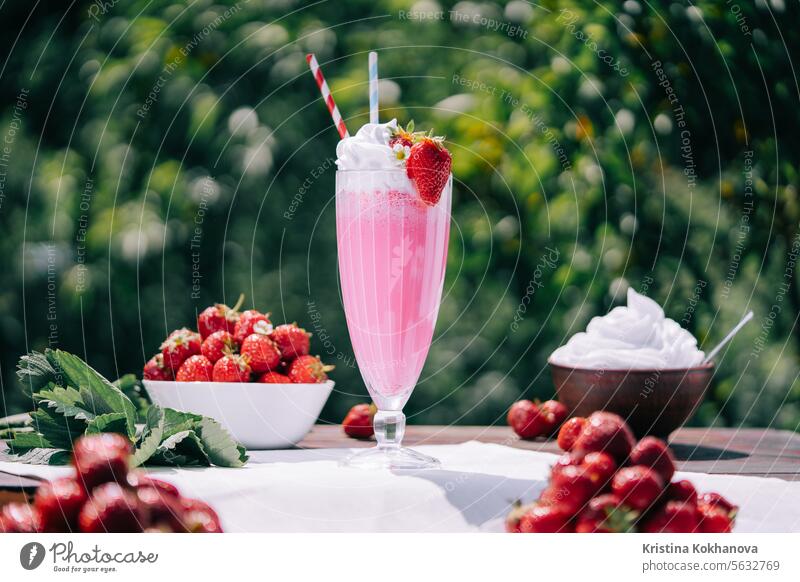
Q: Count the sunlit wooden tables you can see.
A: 1